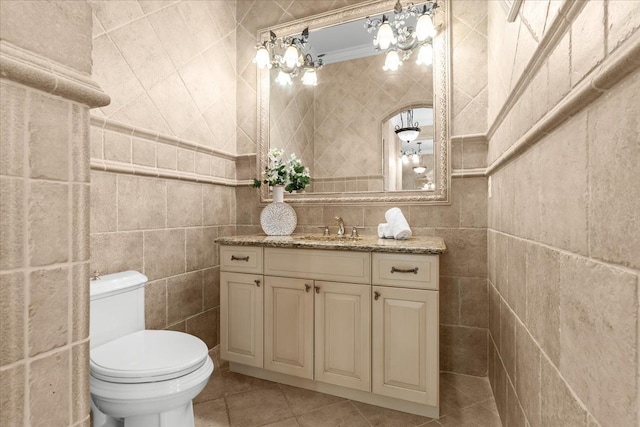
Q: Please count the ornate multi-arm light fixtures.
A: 2